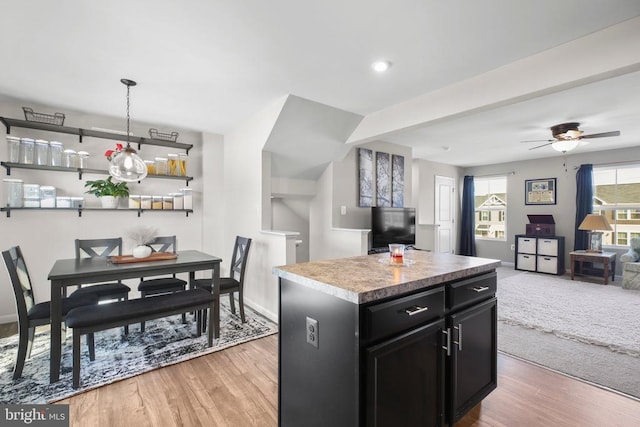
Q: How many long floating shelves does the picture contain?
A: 3